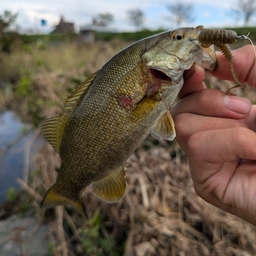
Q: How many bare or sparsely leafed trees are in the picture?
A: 4